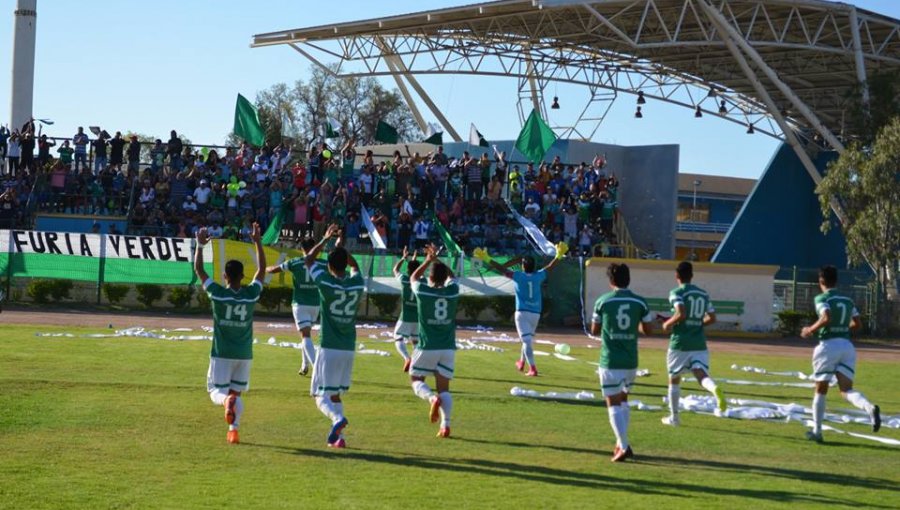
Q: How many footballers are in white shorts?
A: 9